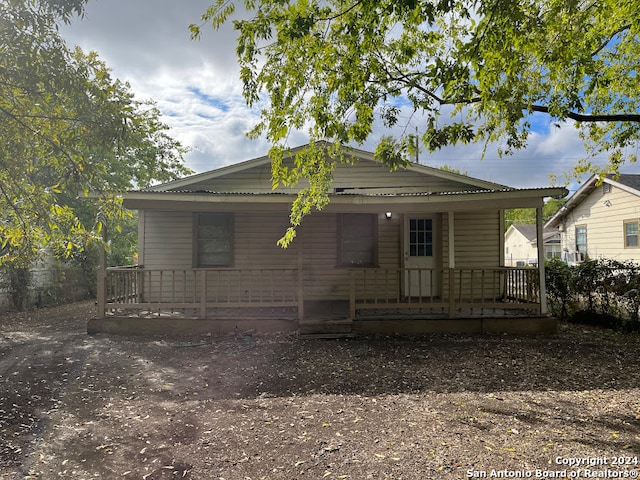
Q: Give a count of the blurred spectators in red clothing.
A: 0